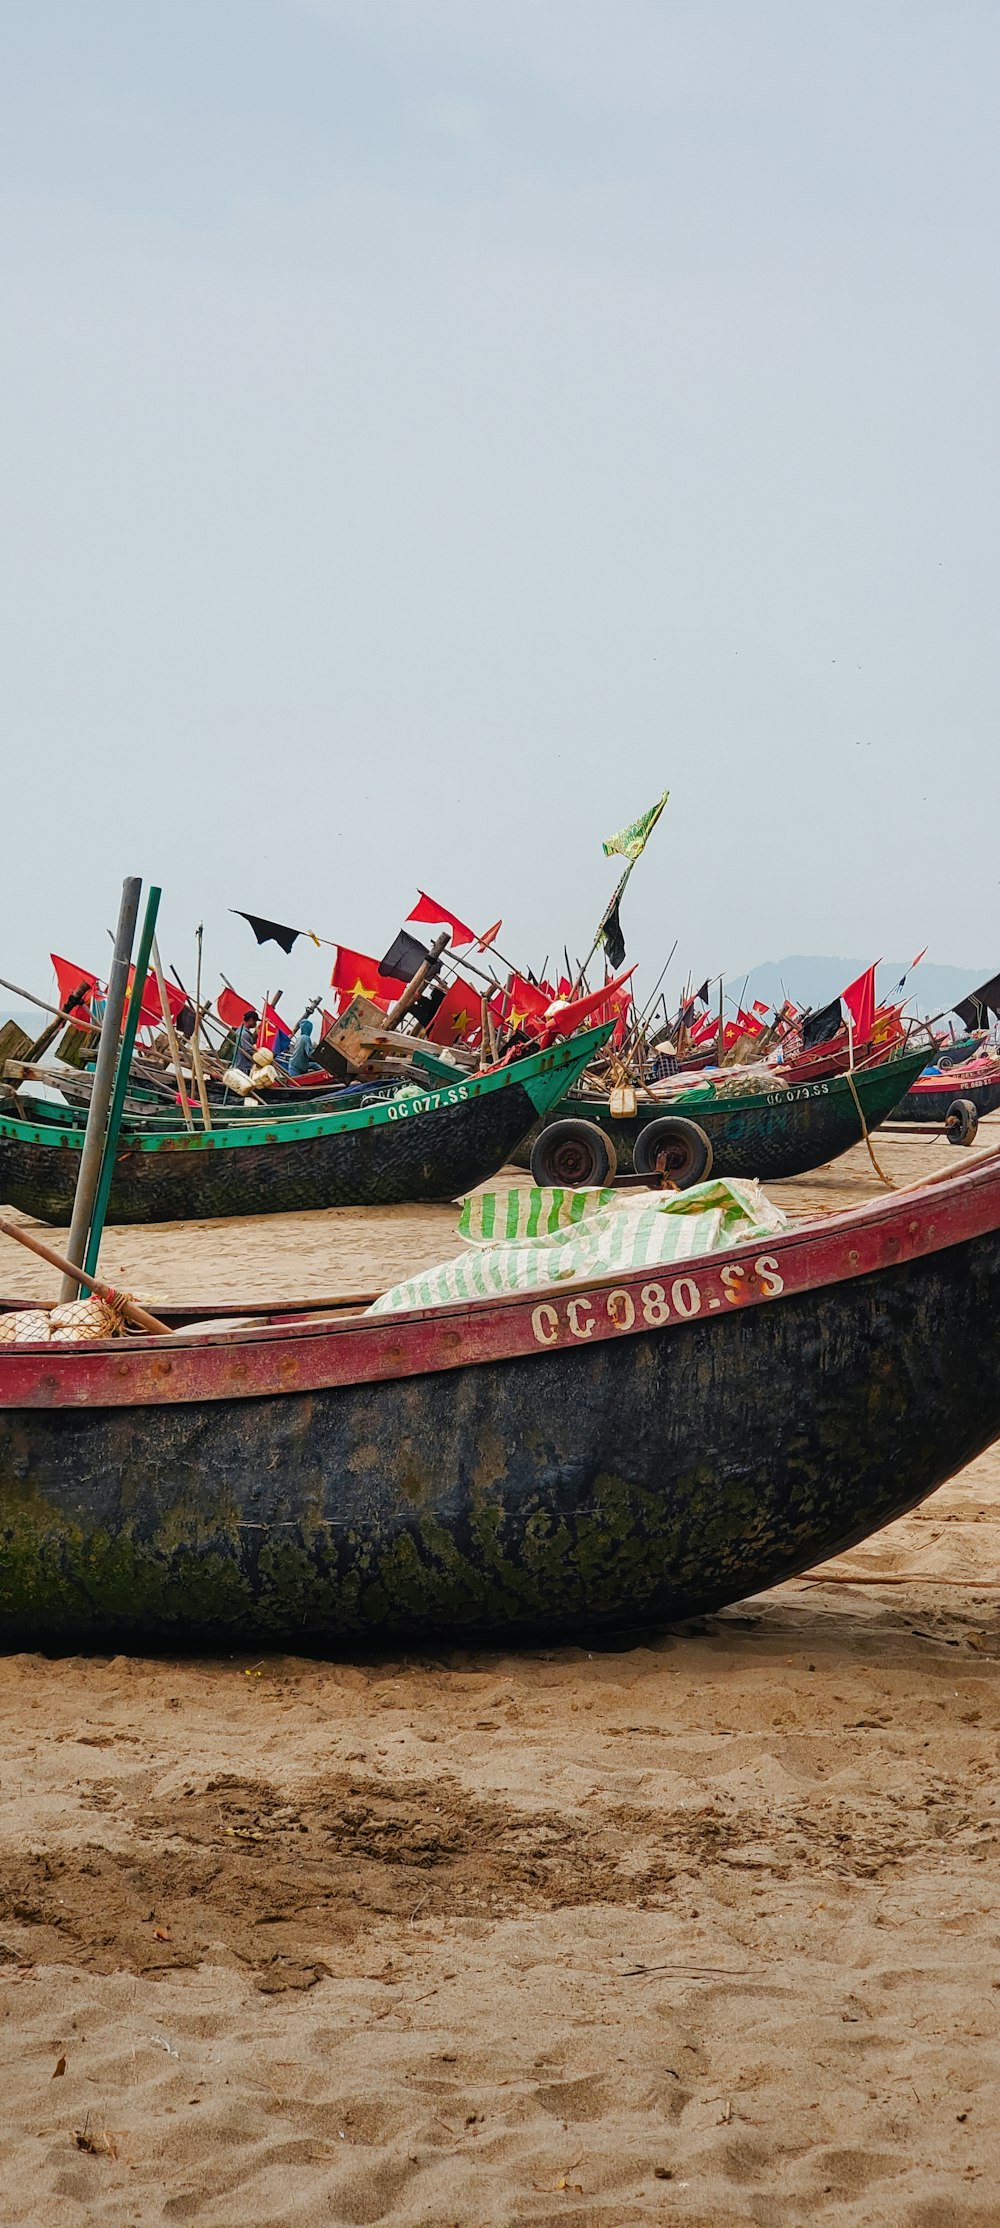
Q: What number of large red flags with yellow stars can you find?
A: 3